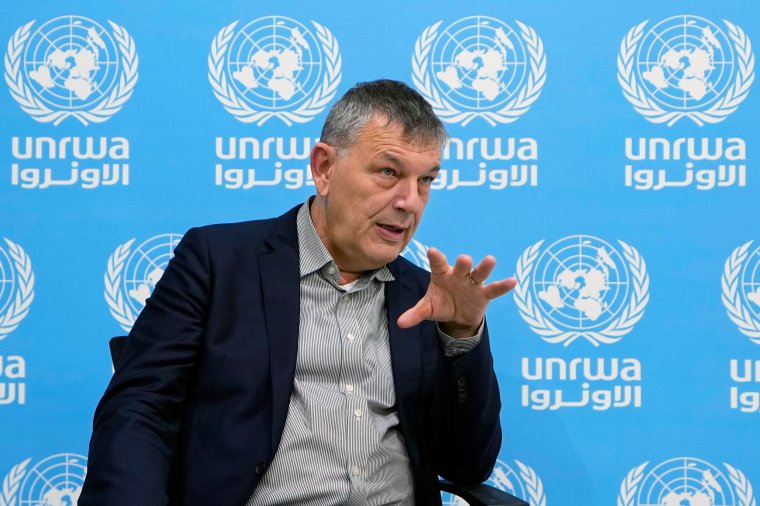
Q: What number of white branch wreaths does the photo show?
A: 12